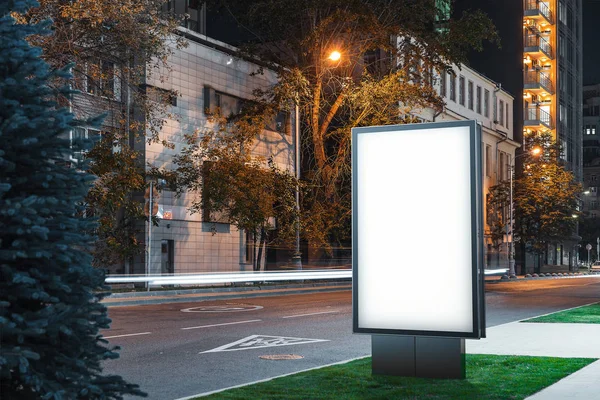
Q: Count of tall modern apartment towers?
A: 1